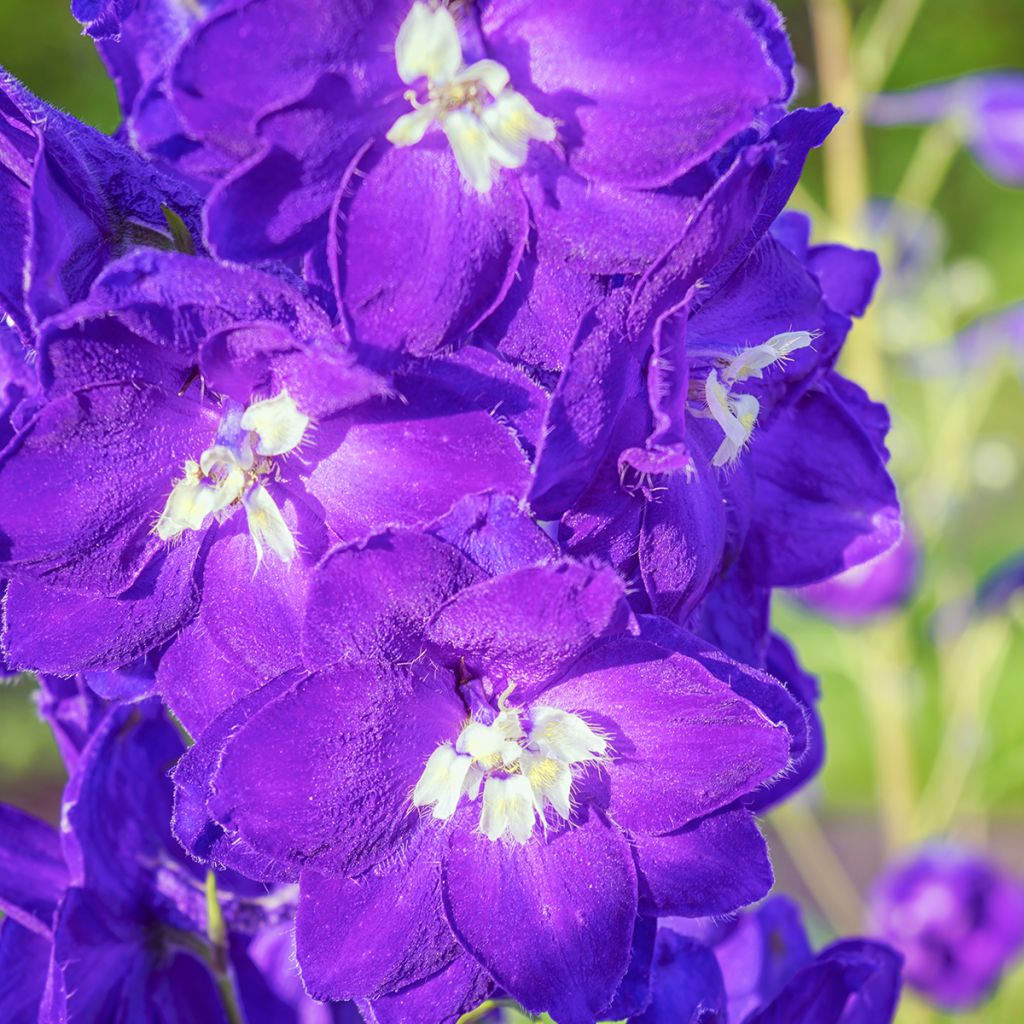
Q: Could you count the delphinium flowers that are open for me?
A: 4